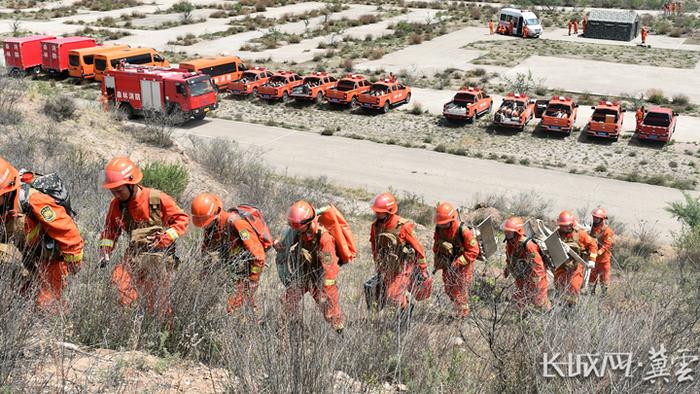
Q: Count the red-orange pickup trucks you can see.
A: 10